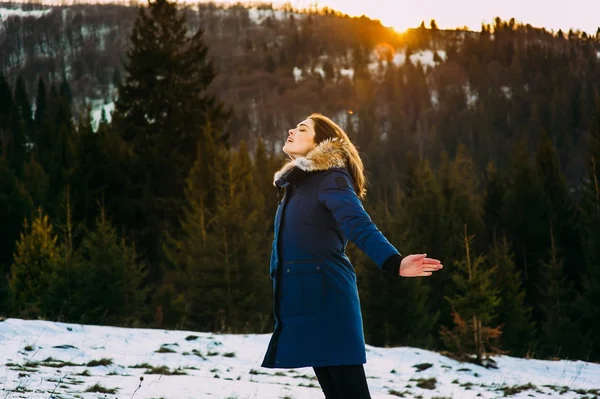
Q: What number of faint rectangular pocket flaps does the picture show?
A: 1